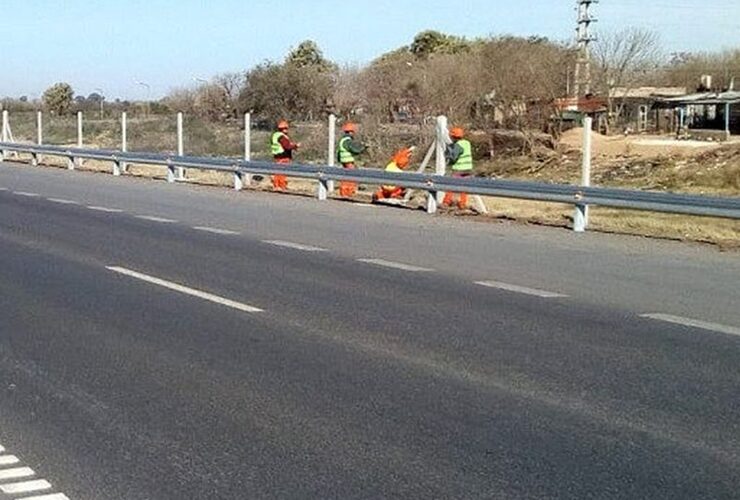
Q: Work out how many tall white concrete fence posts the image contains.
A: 9